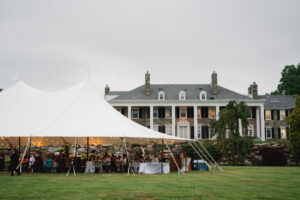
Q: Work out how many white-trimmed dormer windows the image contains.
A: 3